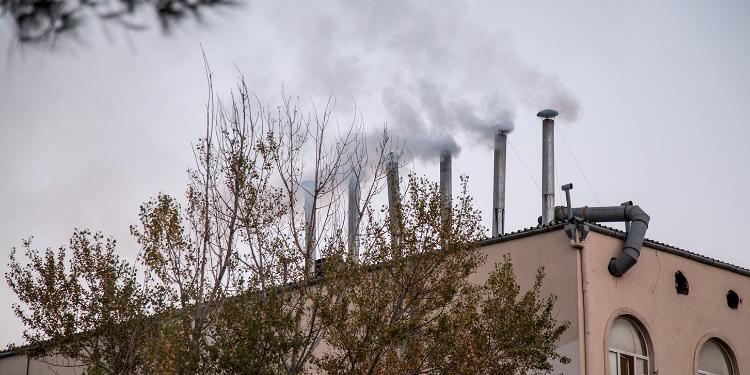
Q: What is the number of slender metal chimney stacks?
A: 6